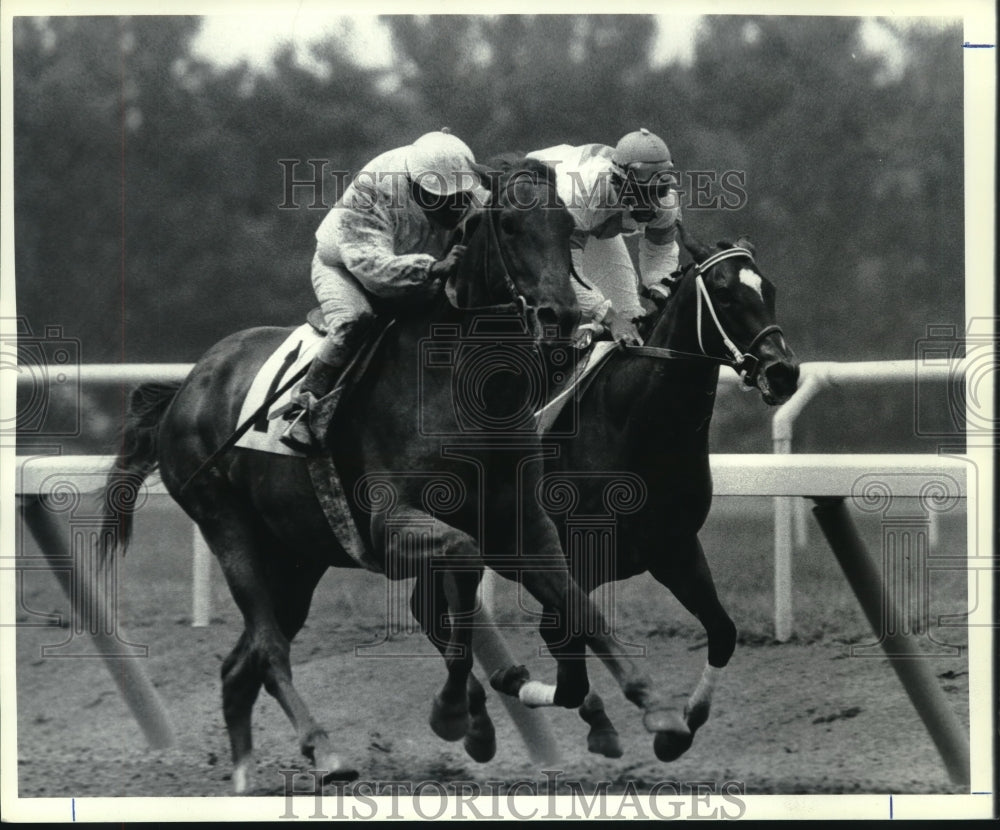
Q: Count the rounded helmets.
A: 2